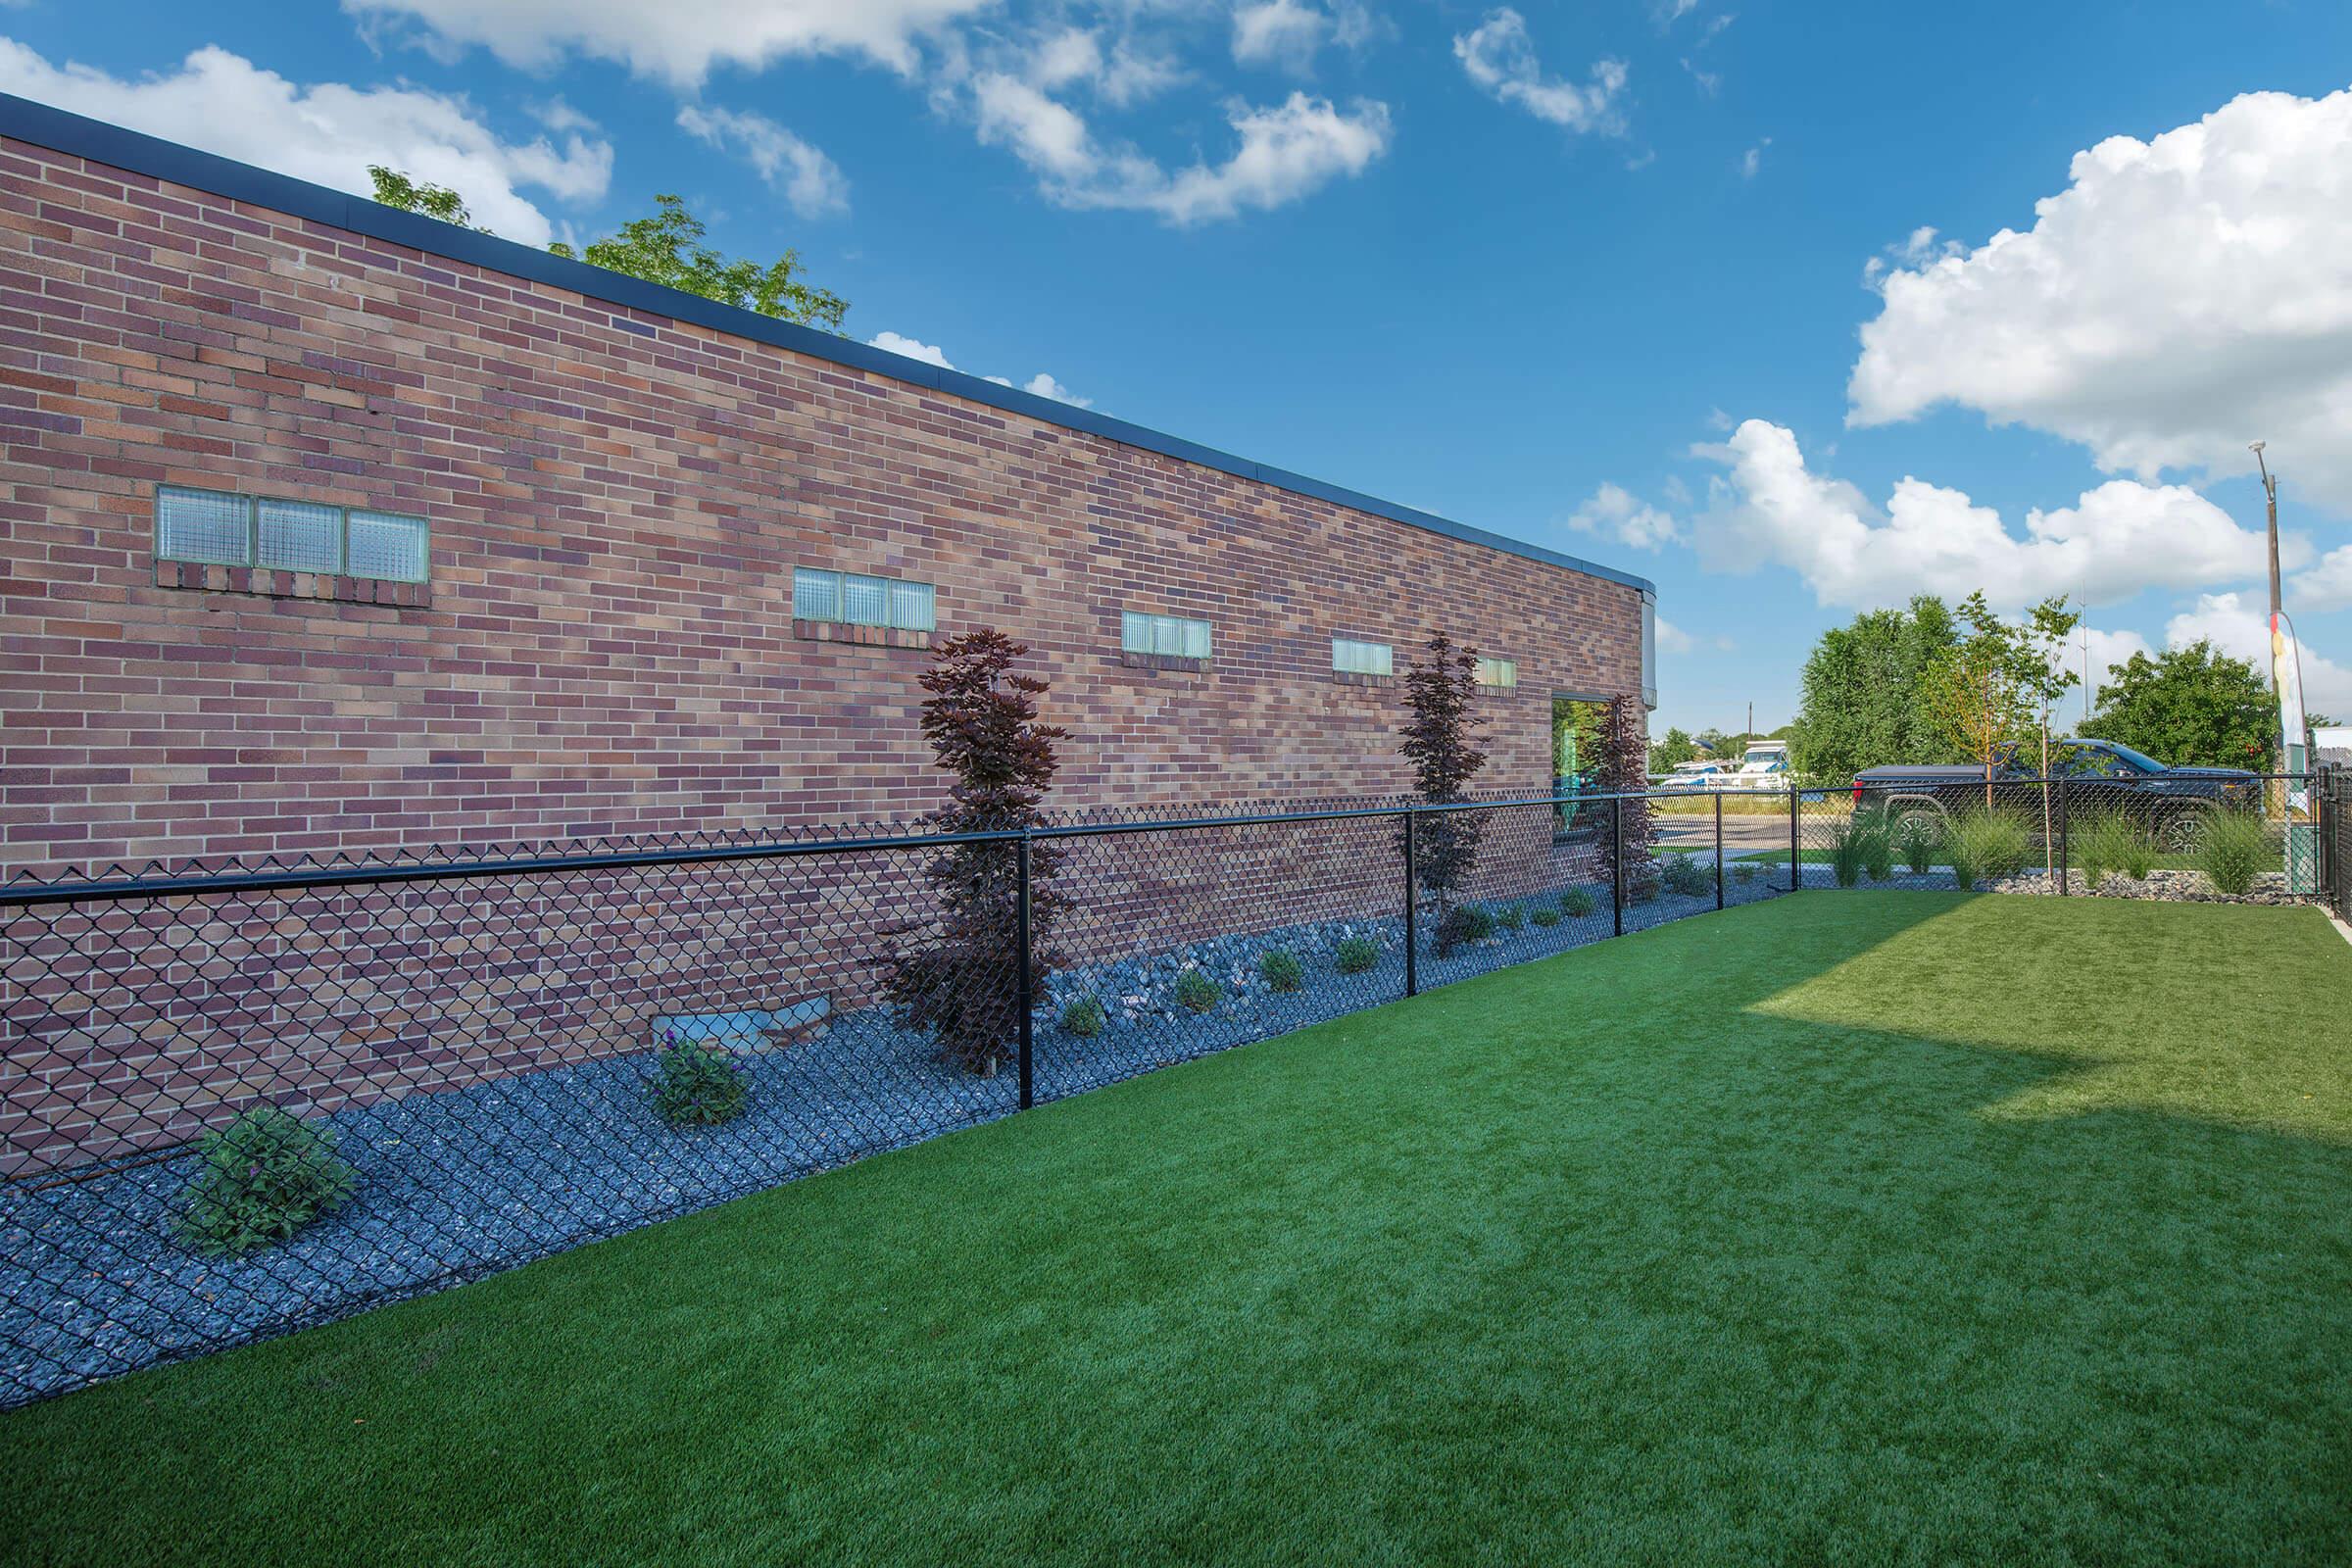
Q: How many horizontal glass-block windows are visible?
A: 5